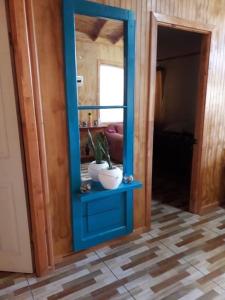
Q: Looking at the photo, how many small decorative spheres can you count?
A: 2